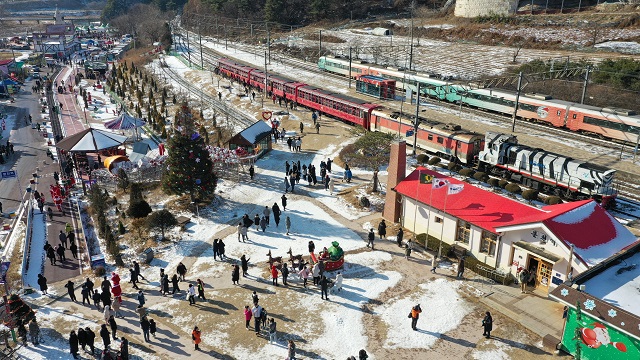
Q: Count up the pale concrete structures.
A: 1